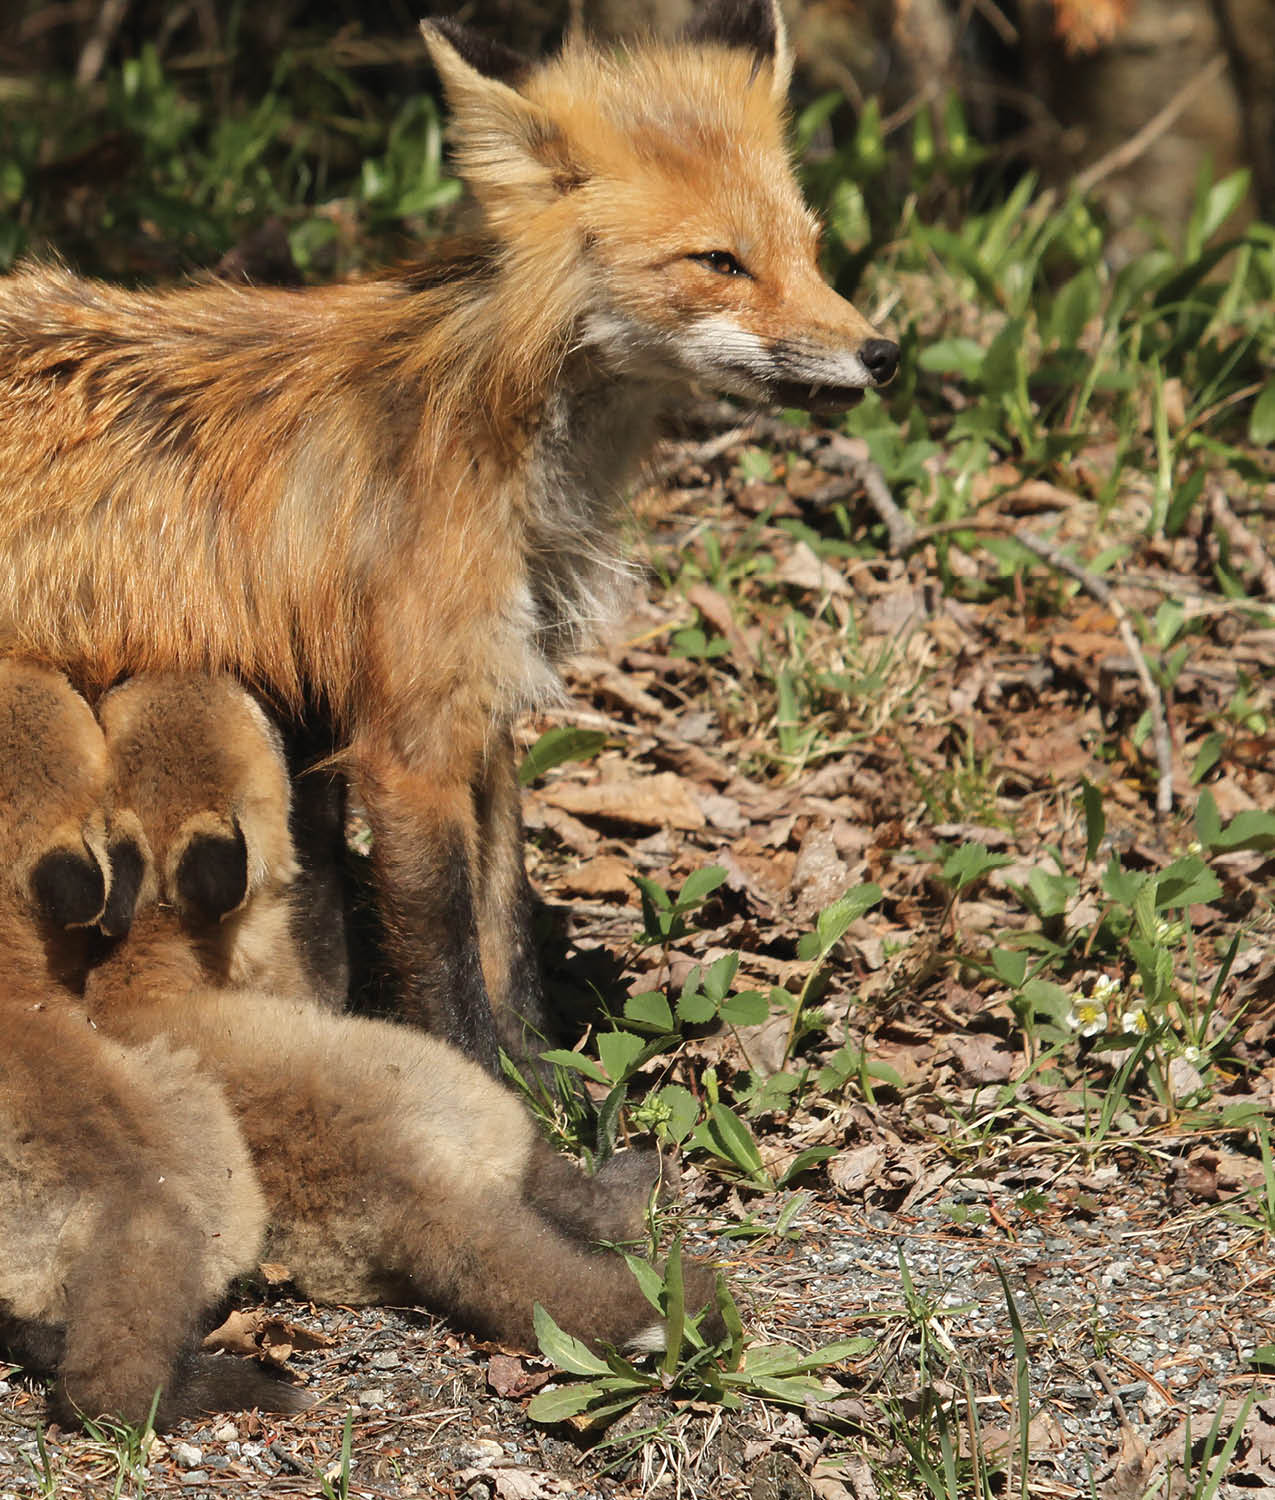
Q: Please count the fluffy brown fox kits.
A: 2